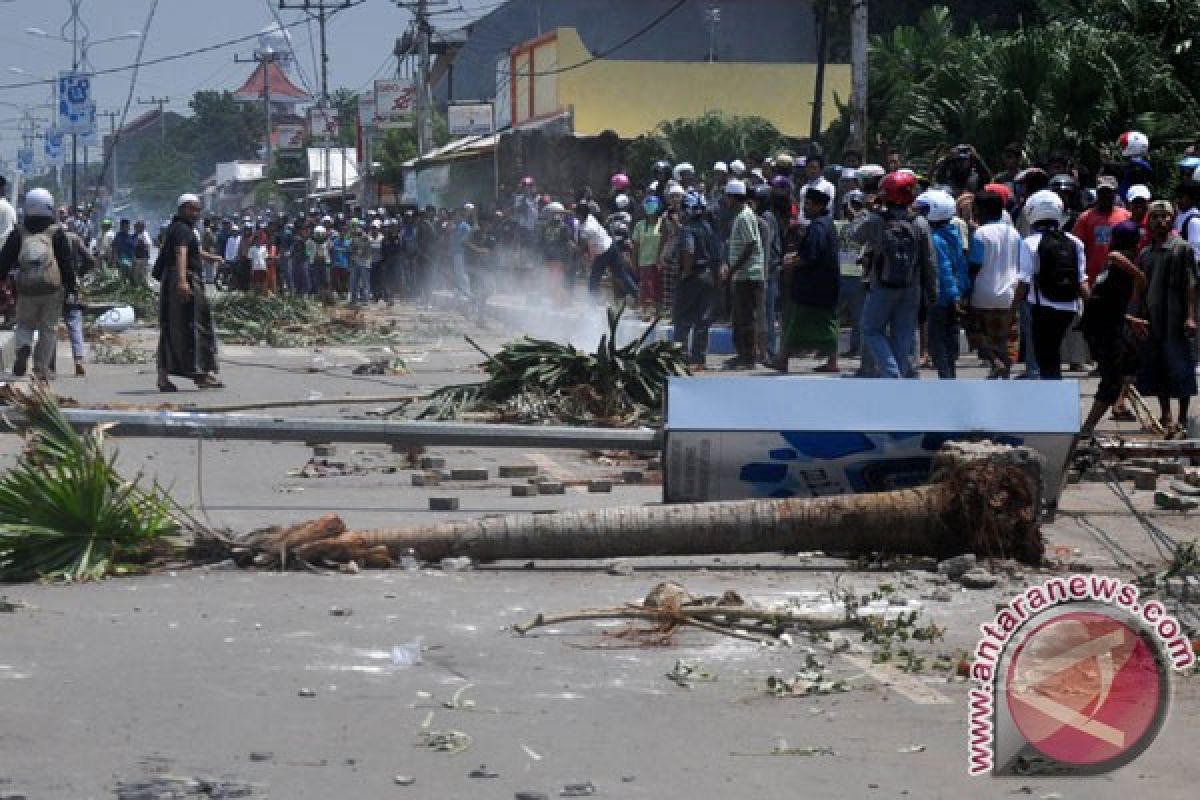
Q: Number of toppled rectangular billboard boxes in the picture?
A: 1